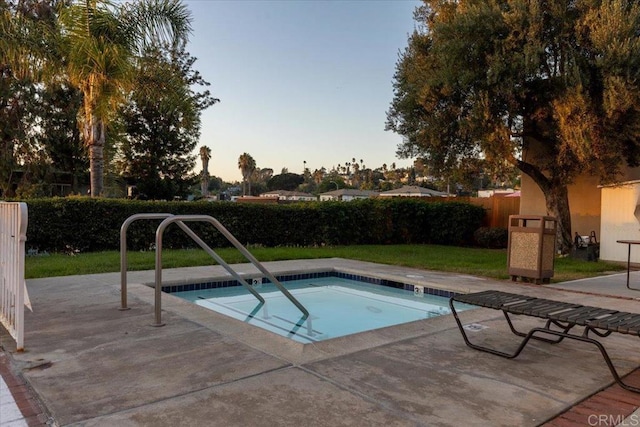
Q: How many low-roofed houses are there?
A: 3